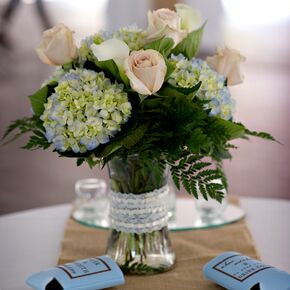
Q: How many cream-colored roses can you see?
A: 4